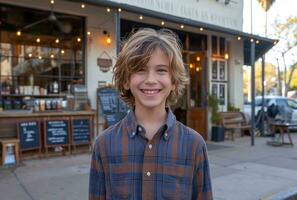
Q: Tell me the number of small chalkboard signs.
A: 3